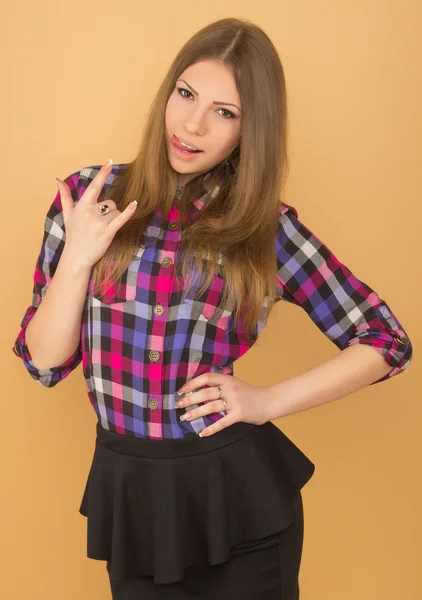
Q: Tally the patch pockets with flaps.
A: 2